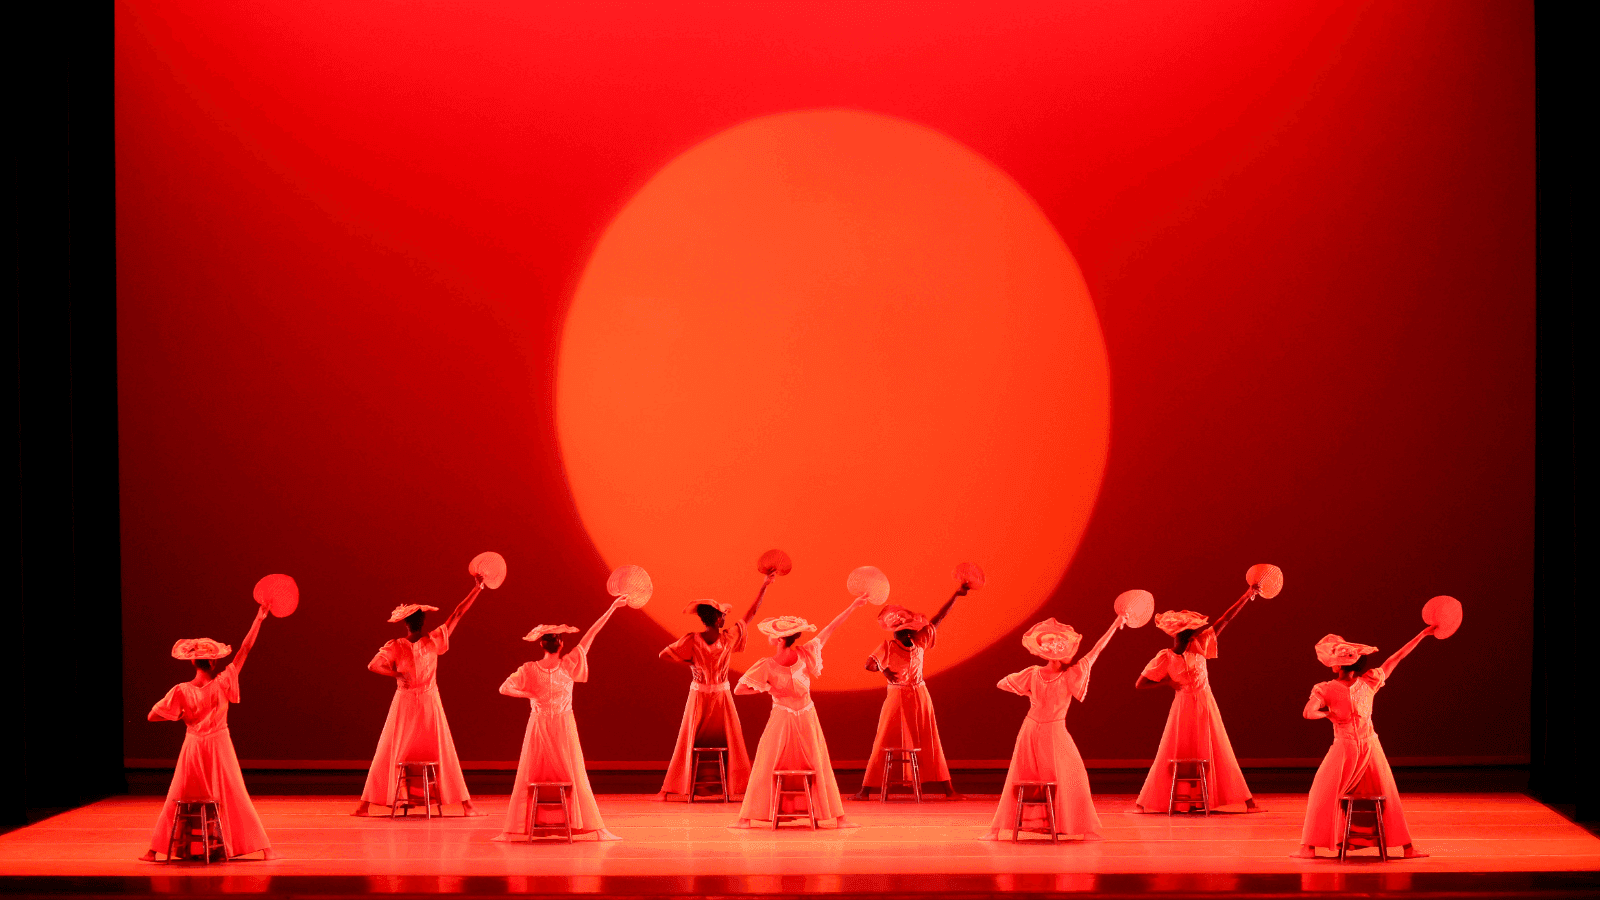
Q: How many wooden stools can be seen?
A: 9